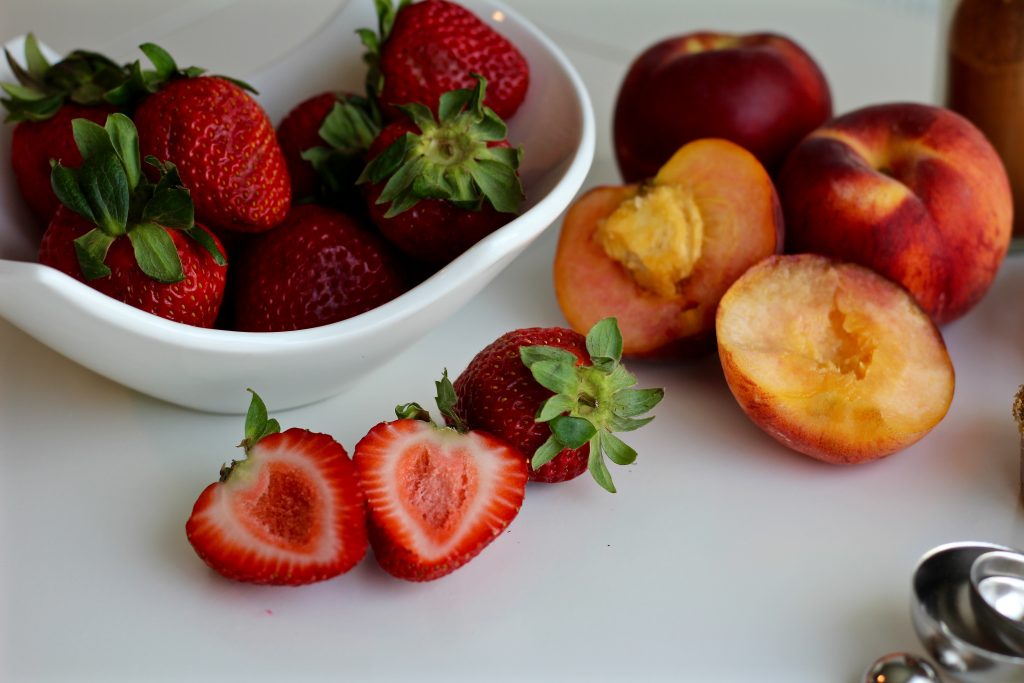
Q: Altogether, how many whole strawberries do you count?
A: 8